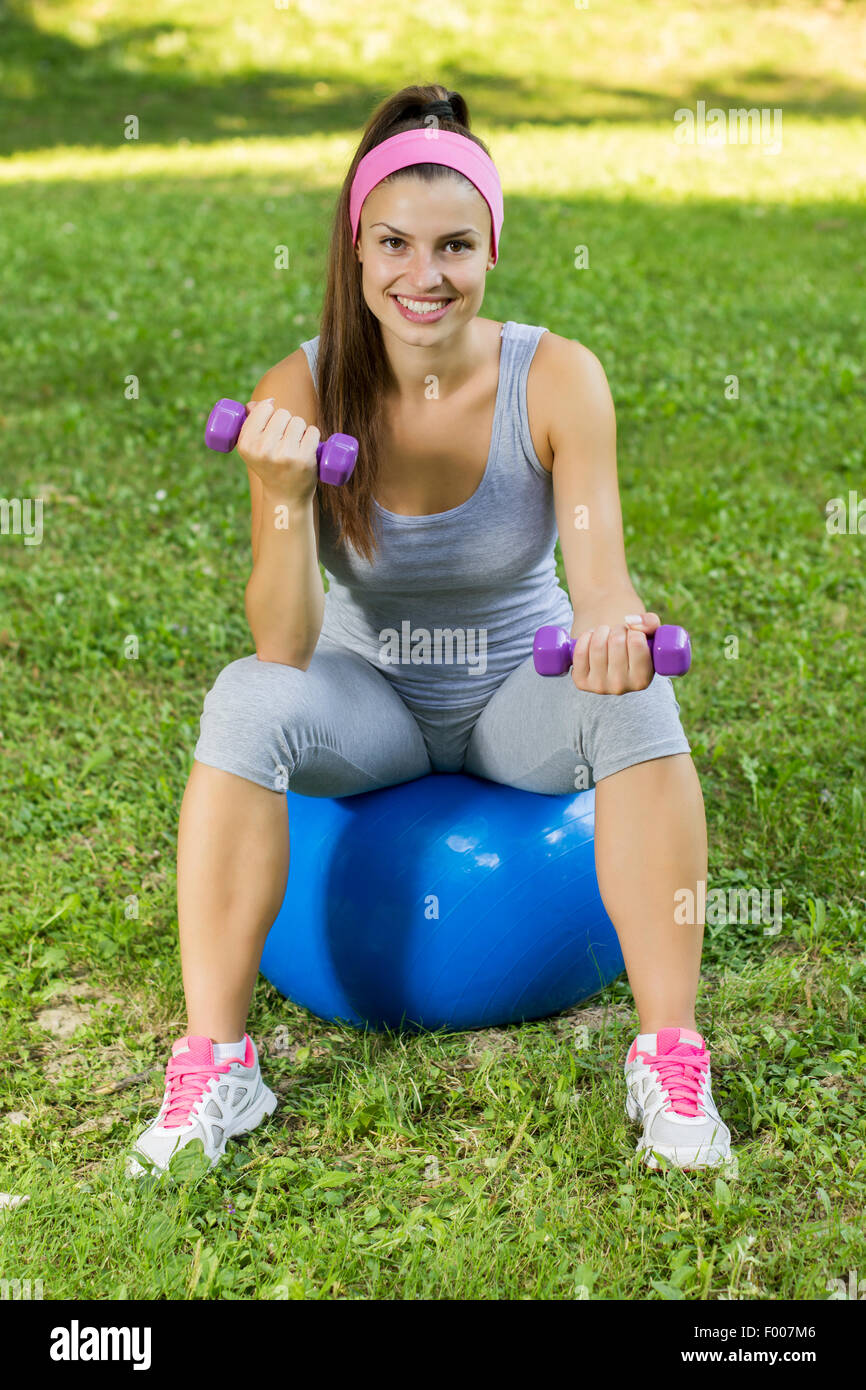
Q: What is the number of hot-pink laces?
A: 2